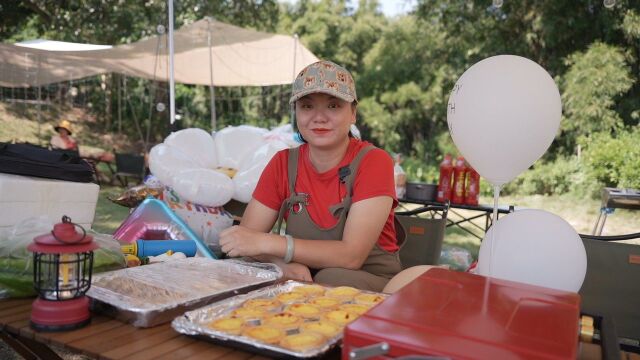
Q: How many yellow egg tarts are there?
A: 15